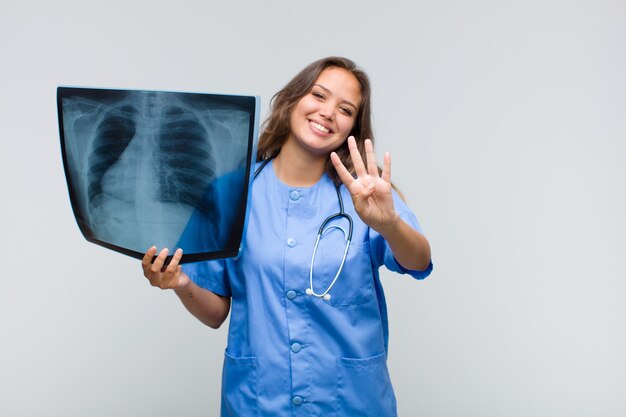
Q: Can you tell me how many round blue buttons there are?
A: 5